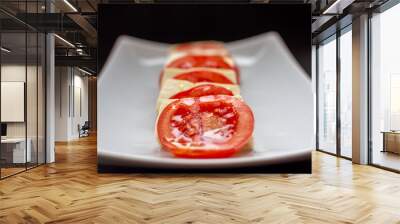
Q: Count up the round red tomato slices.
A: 5